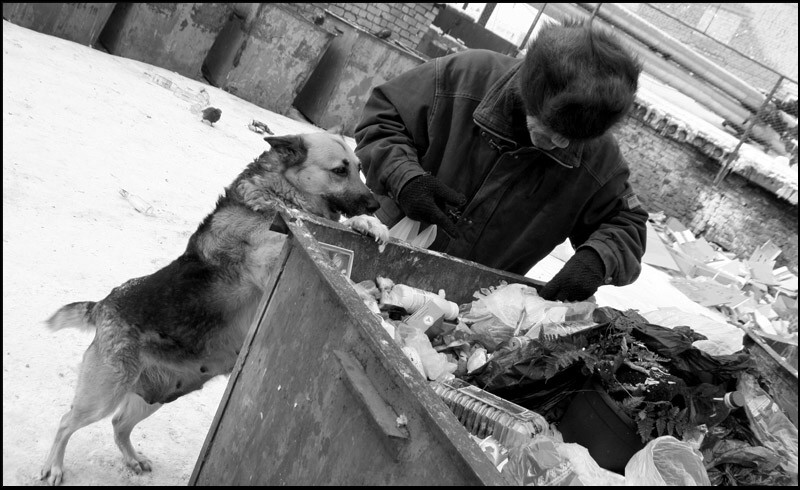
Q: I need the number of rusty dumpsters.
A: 5